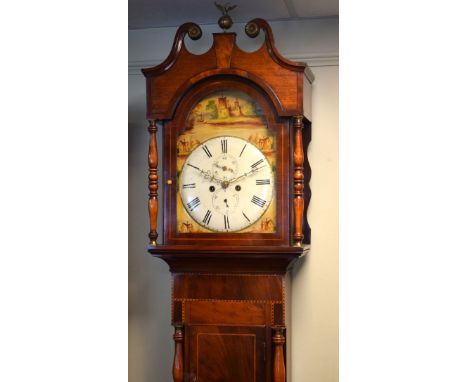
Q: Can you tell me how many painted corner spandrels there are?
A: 4